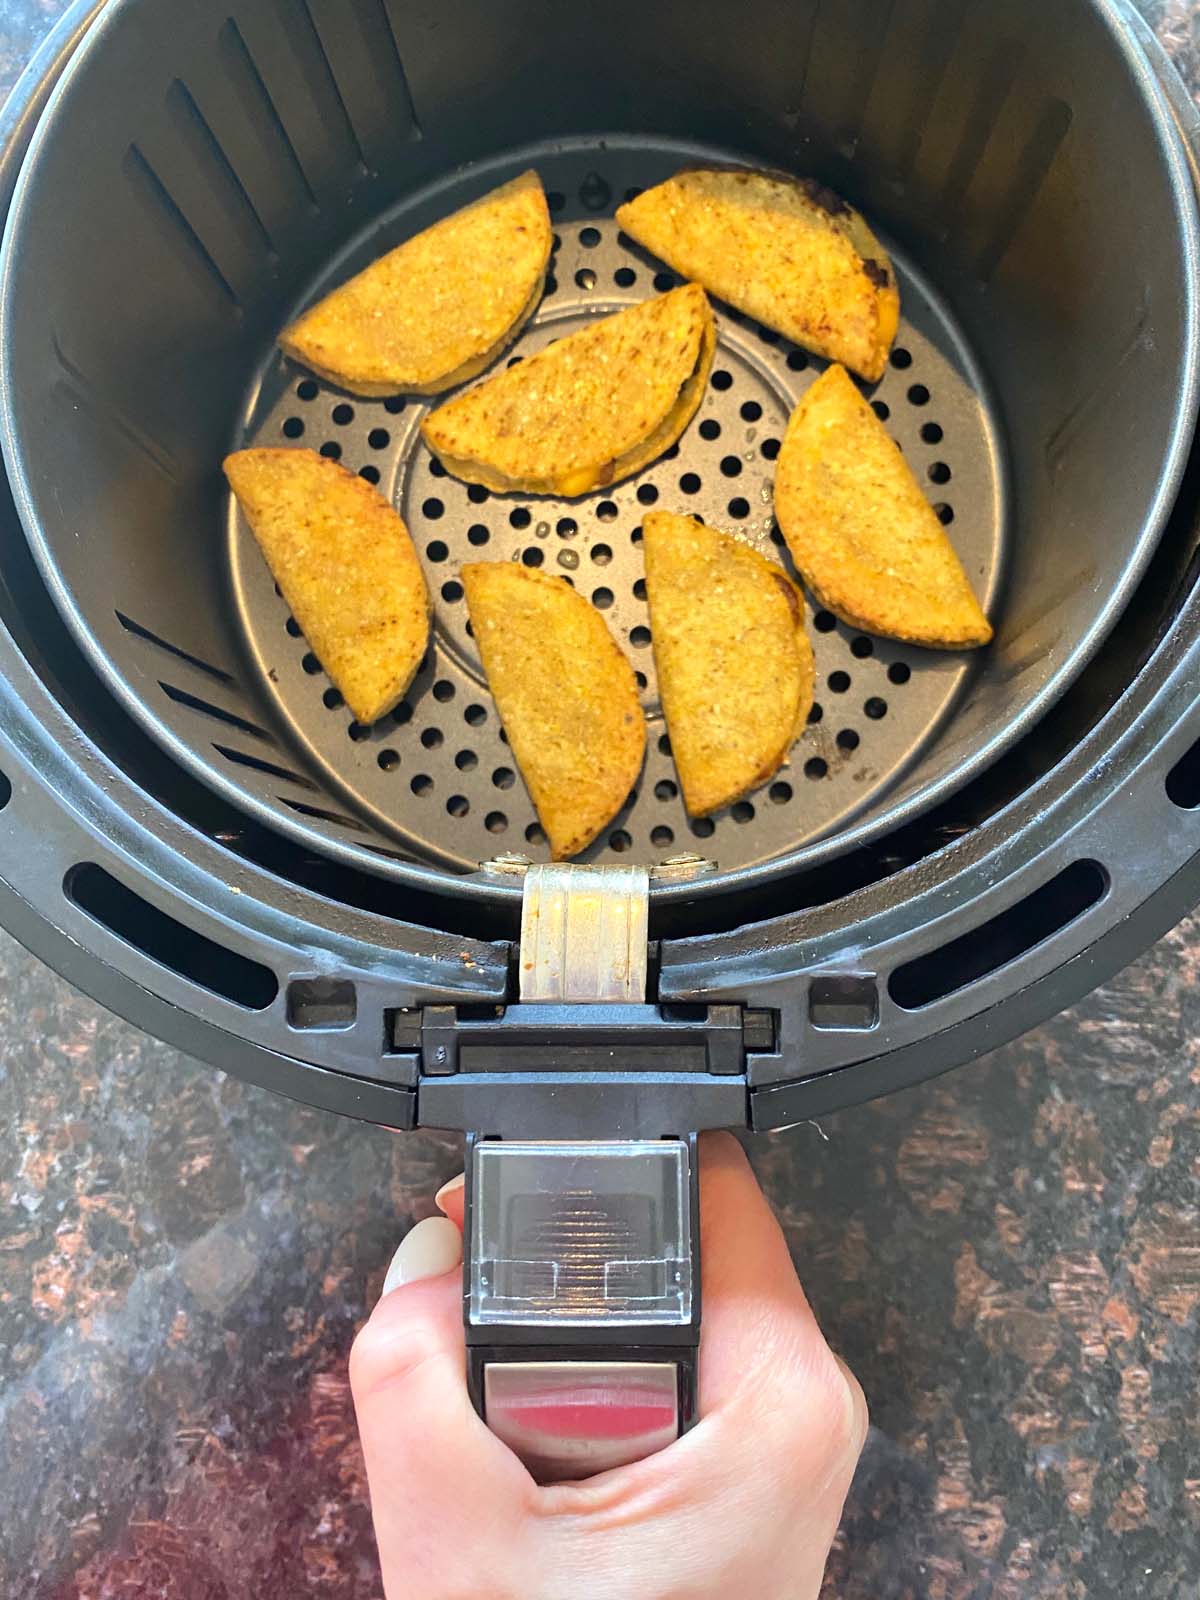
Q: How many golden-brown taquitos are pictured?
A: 7